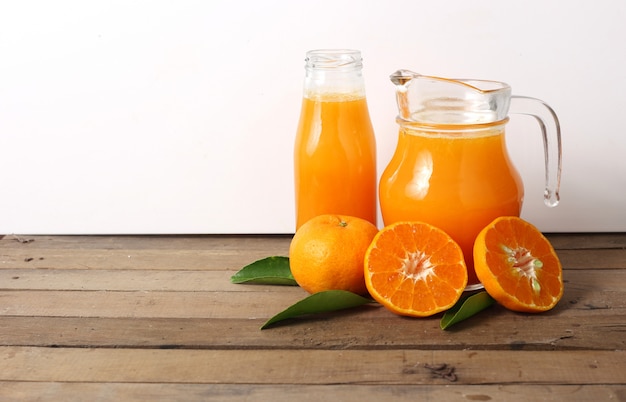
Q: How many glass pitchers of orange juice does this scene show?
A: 1